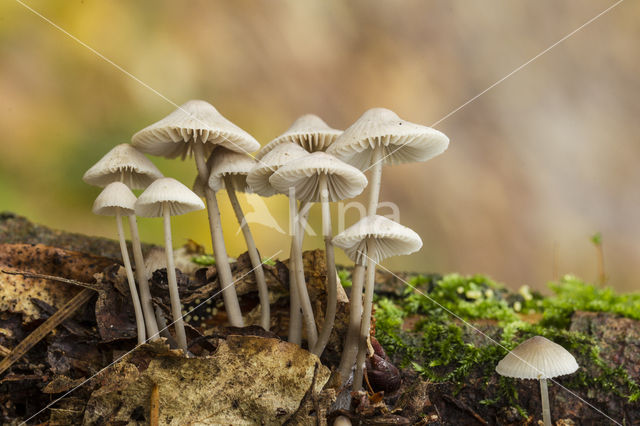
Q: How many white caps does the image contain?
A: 11